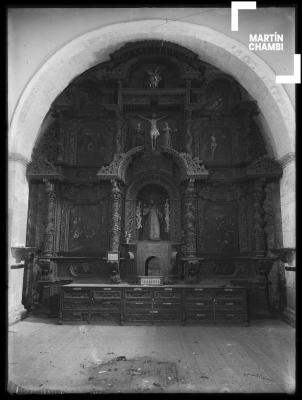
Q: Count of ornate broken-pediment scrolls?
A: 2